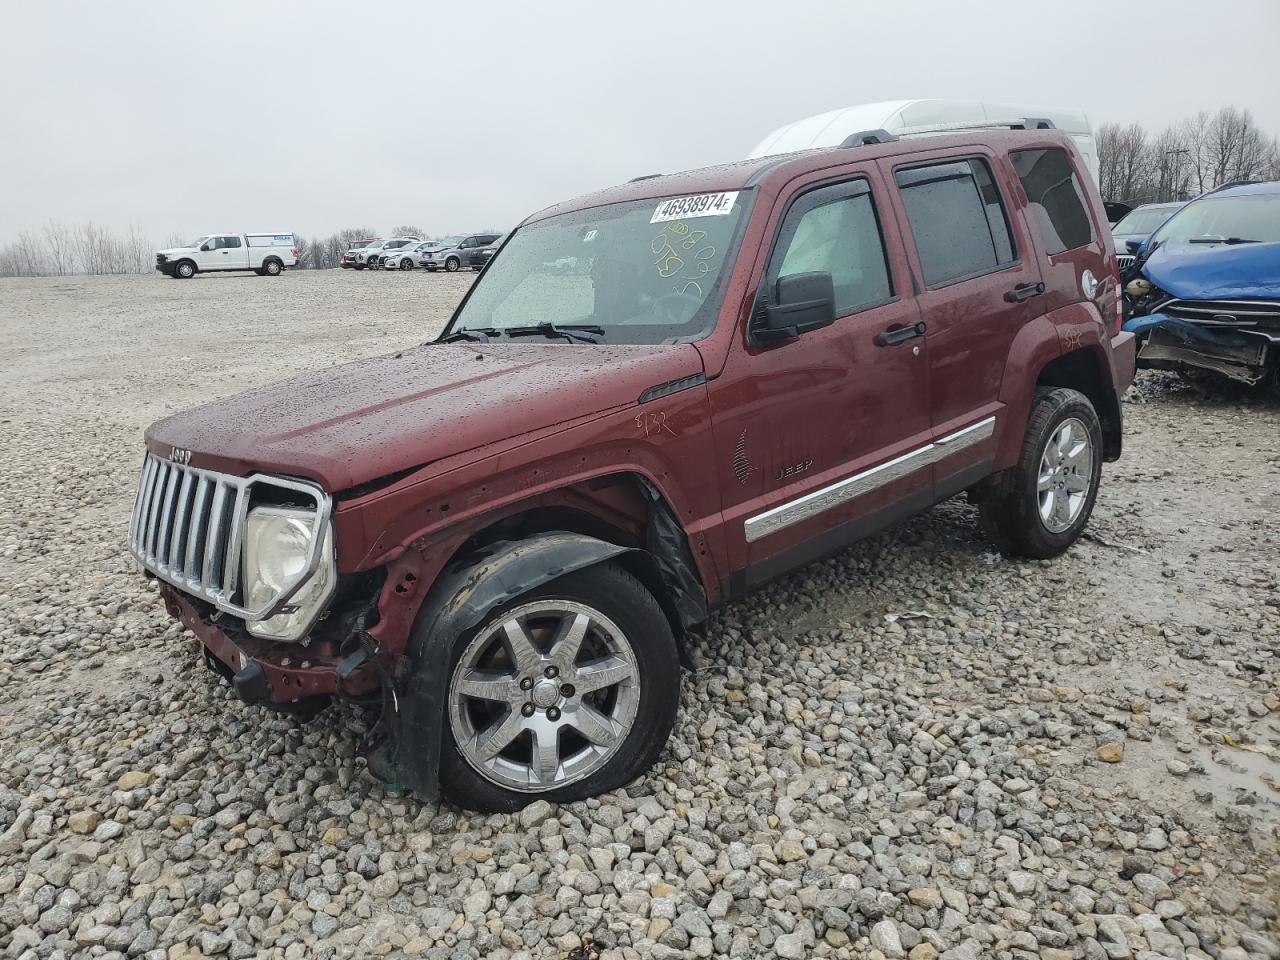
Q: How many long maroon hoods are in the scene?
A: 1